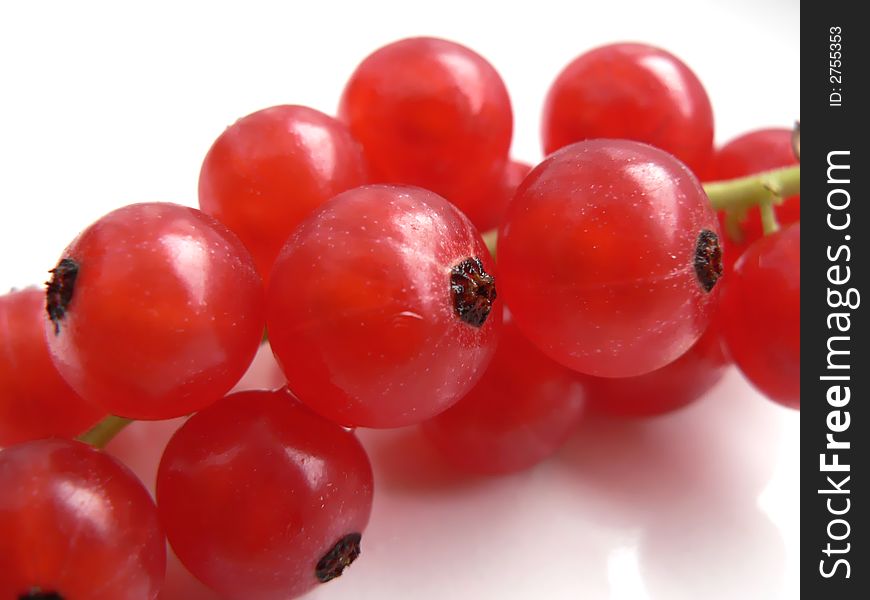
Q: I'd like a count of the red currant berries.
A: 14